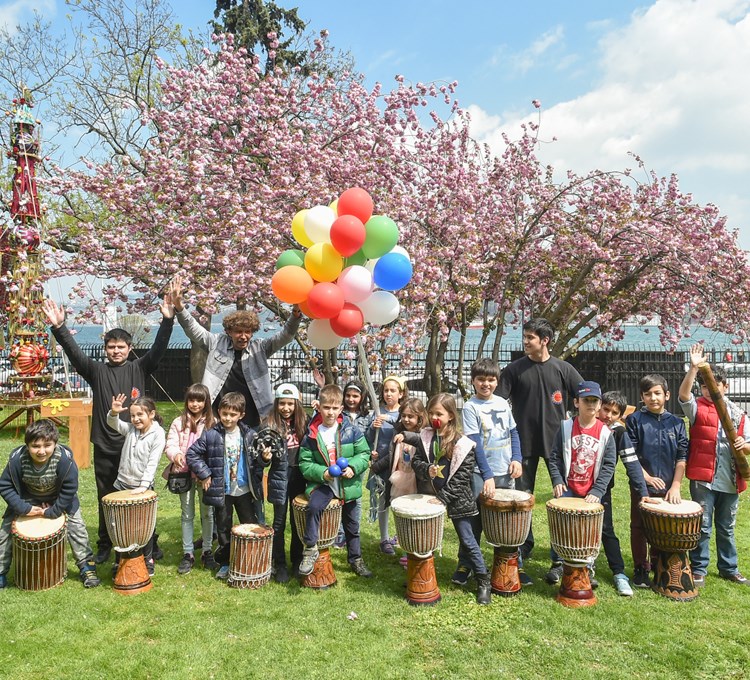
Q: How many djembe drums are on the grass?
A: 6